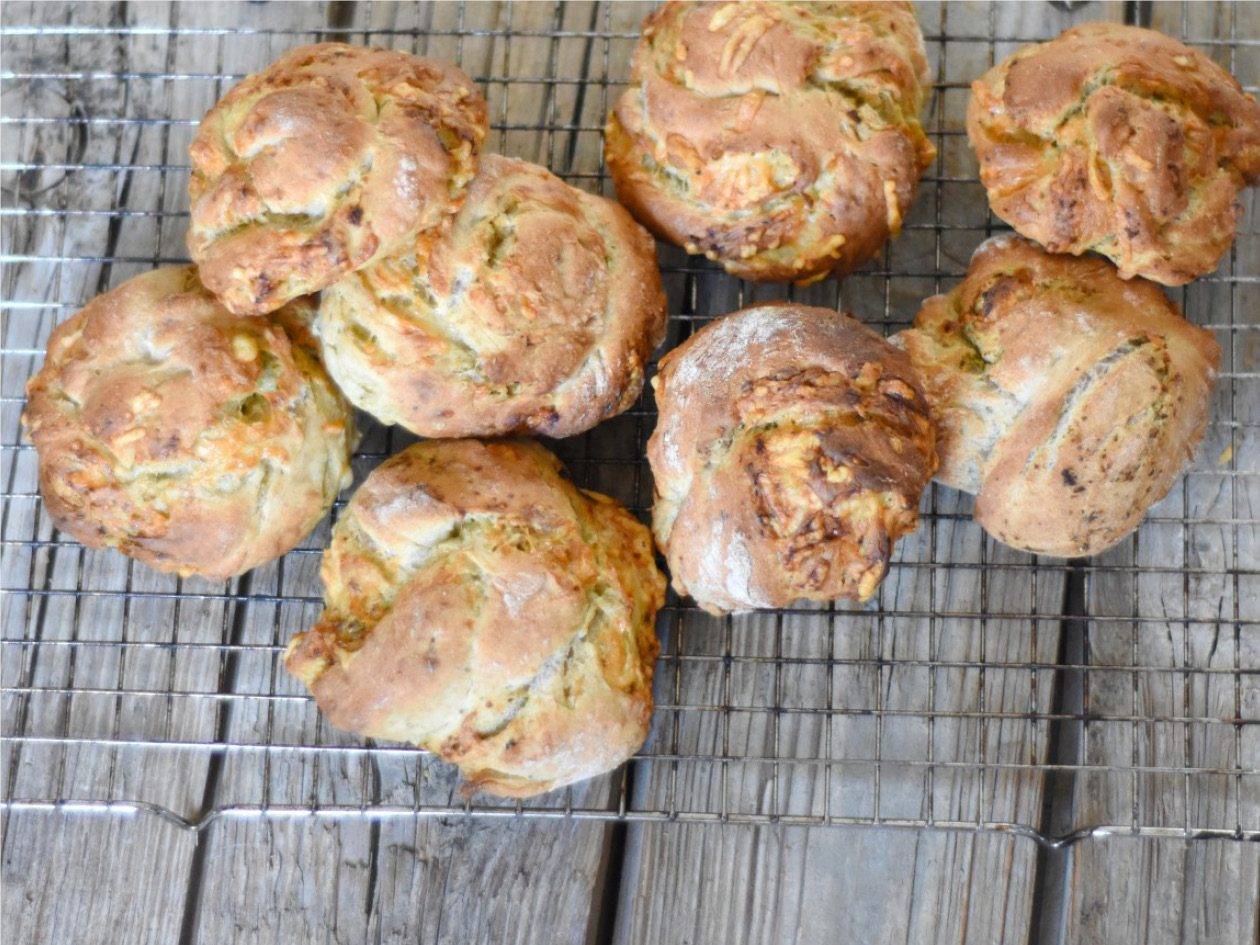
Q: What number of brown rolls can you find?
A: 8